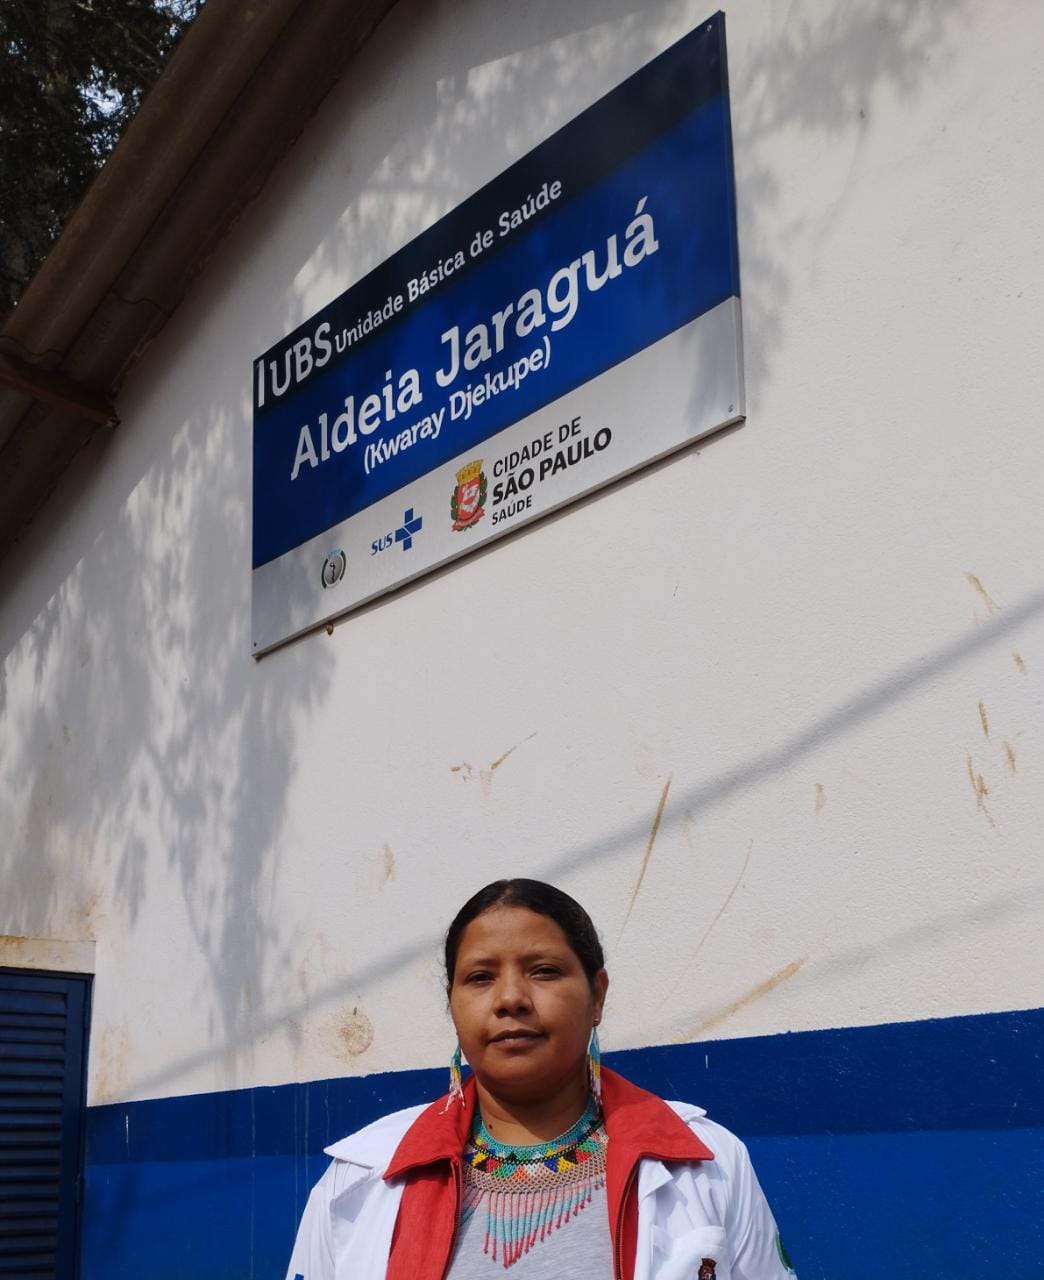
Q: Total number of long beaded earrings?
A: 2